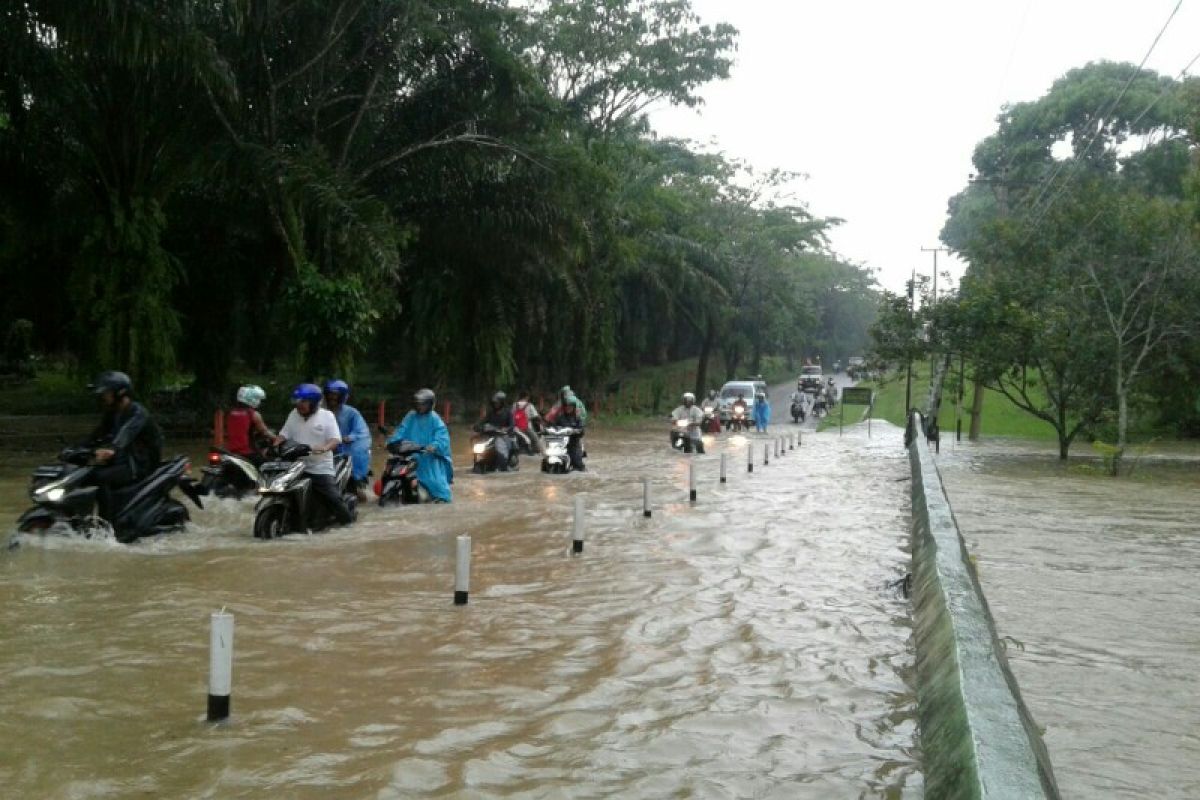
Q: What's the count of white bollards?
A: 12